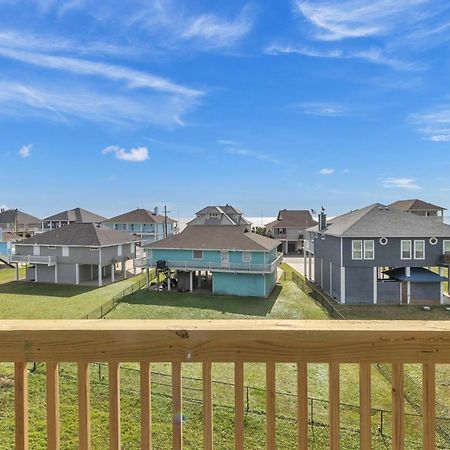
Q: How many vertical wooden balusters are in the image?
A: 14